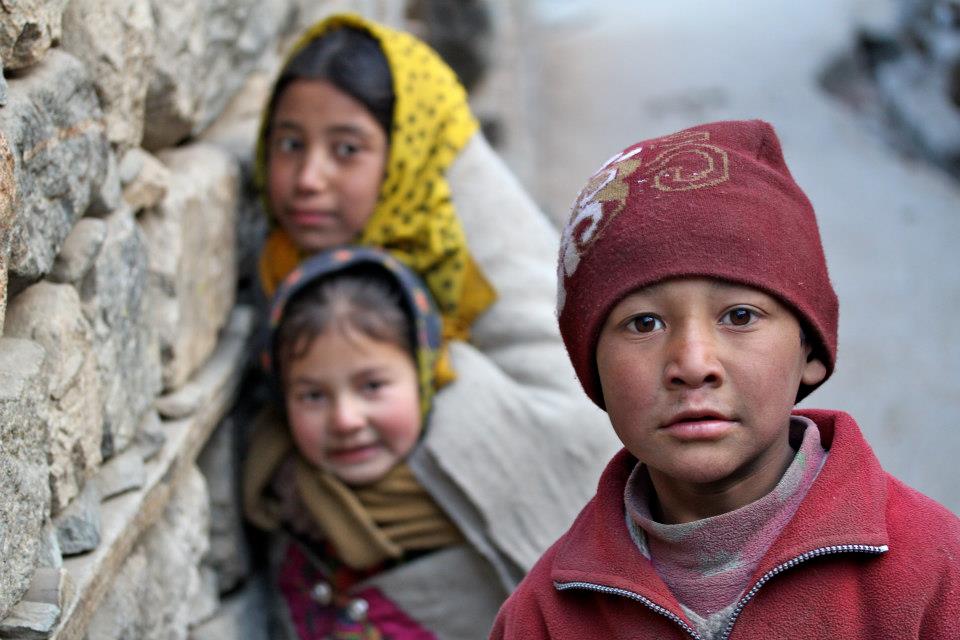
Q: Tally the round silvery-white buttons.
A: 2